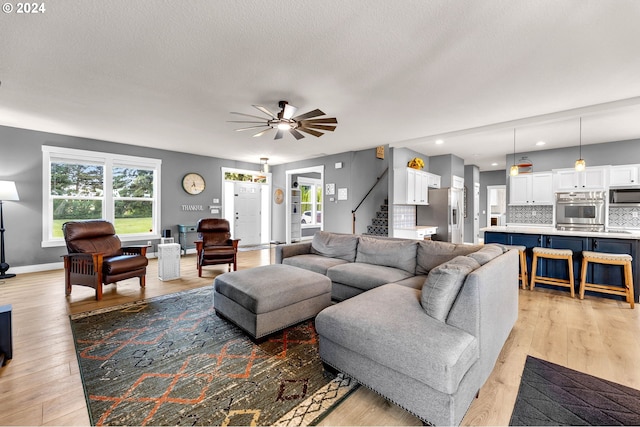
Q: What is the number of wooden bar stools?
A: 3